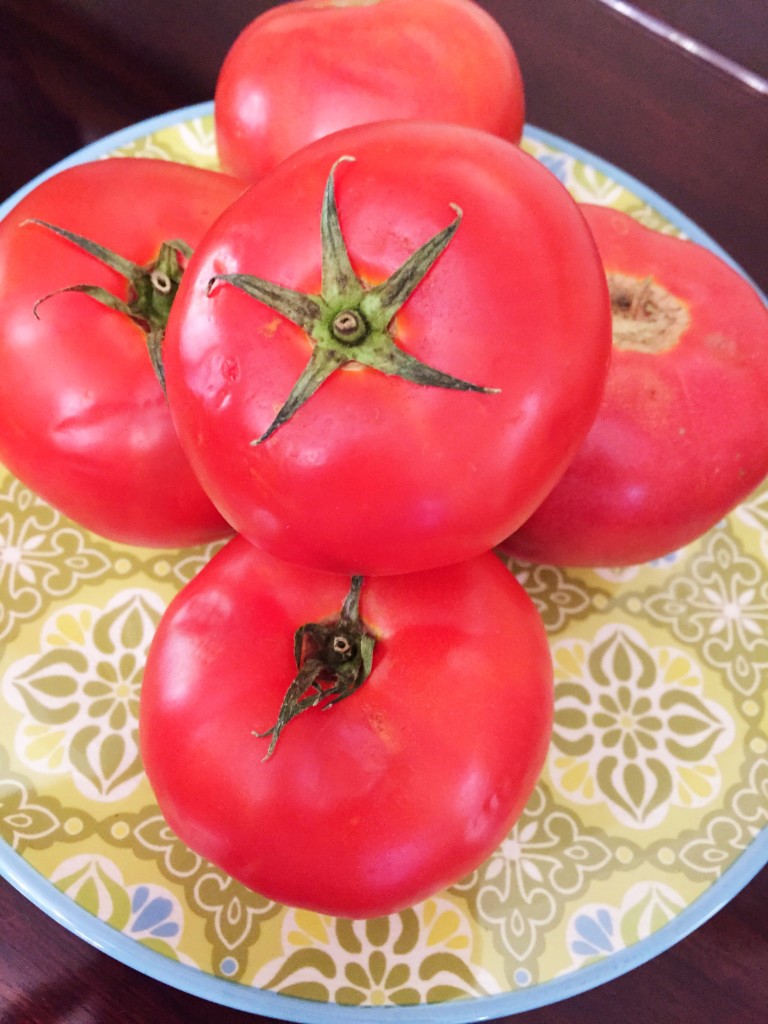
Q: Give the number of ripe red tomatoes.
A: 5